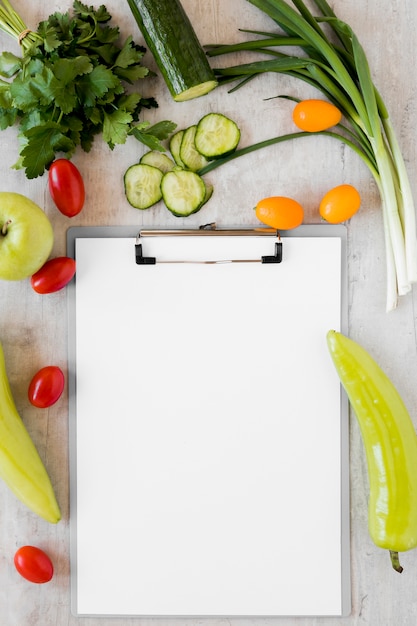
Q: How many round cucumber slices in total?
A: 7